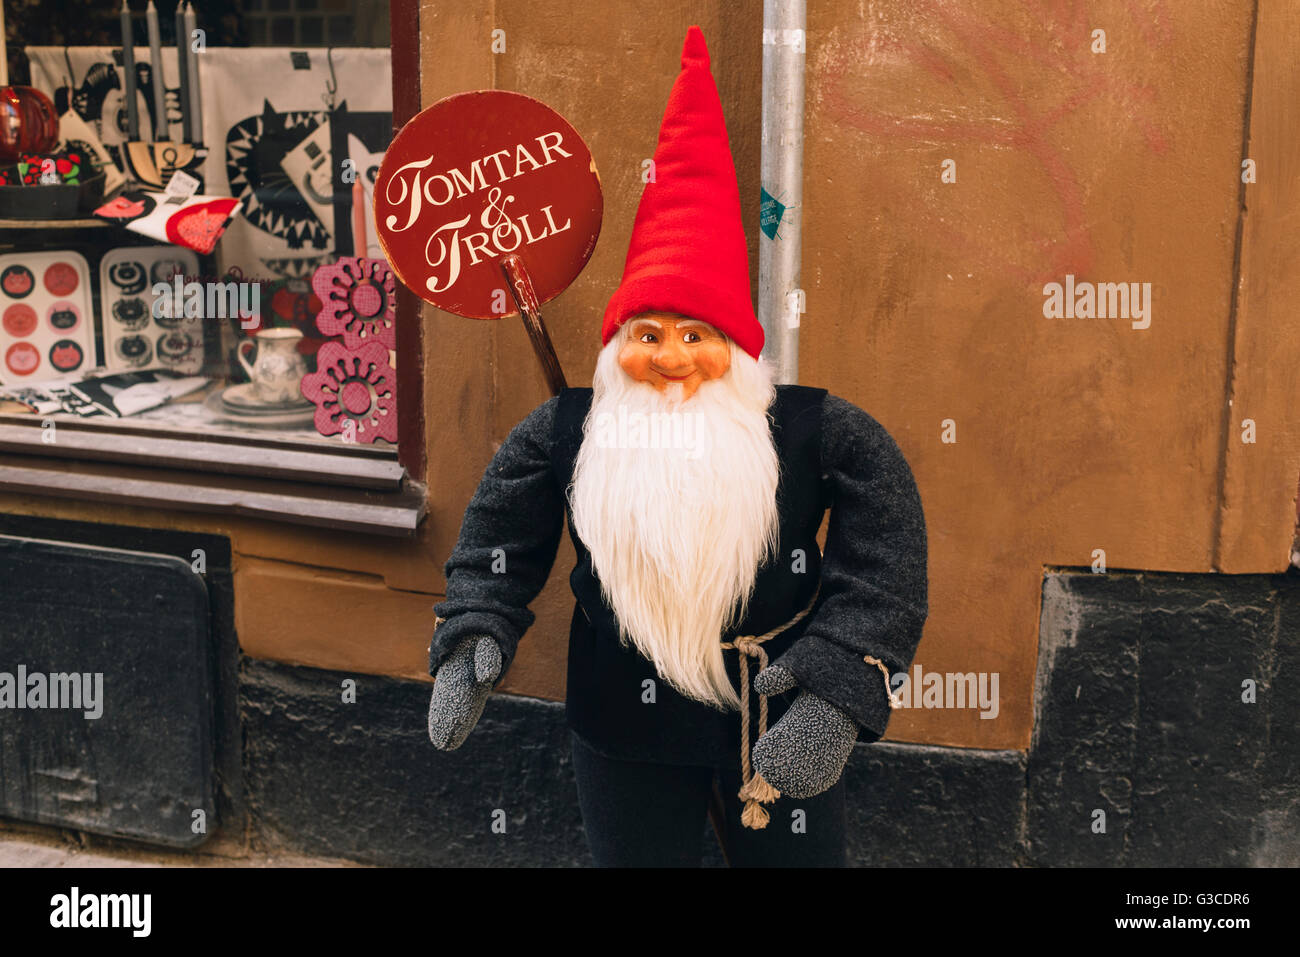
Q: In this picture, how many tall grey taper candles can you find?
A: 4